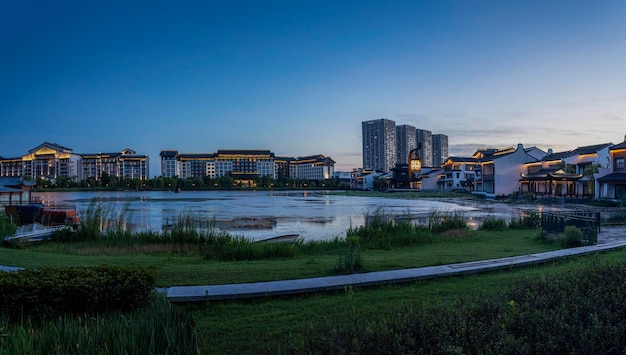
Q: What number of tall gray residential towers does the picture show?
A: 4